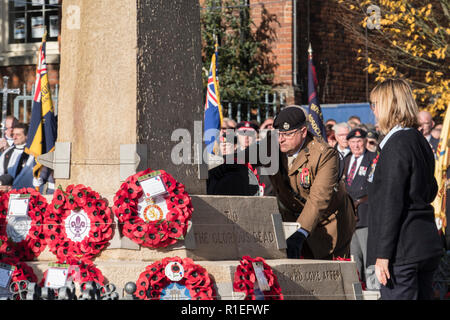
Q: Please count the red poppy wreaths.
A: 7